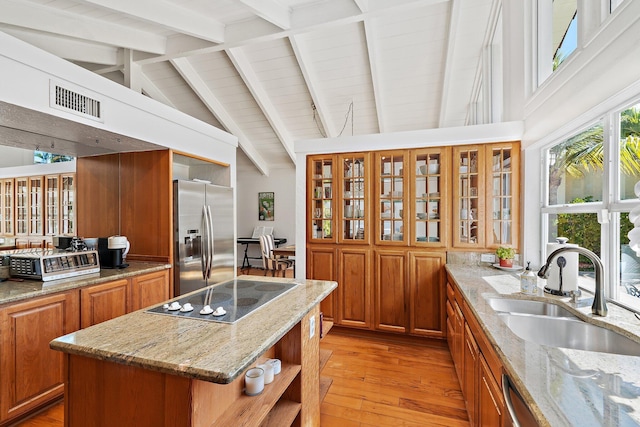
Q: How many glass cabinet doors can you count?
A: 12